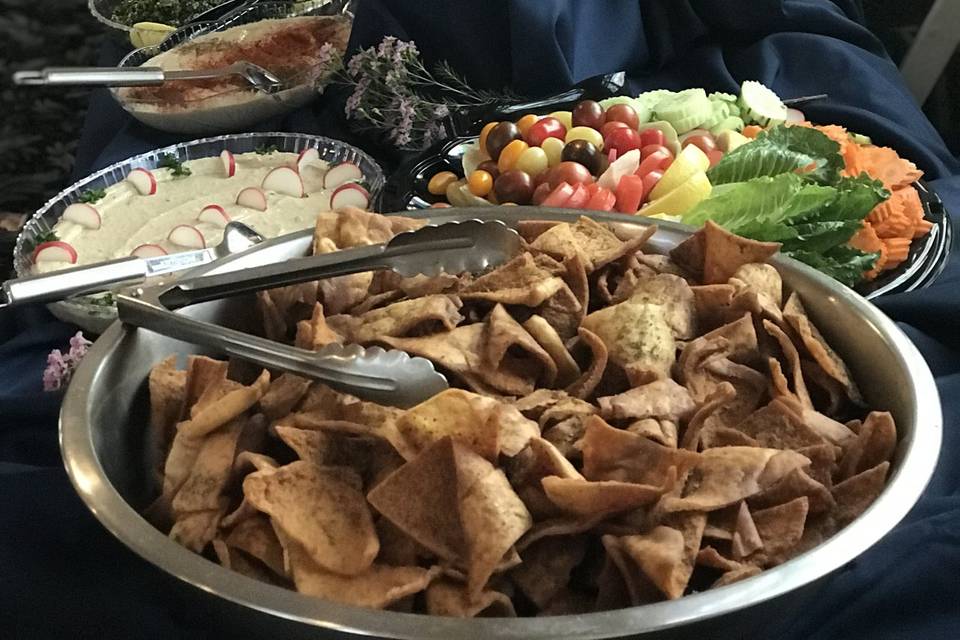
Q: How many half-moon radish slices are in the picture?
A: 12